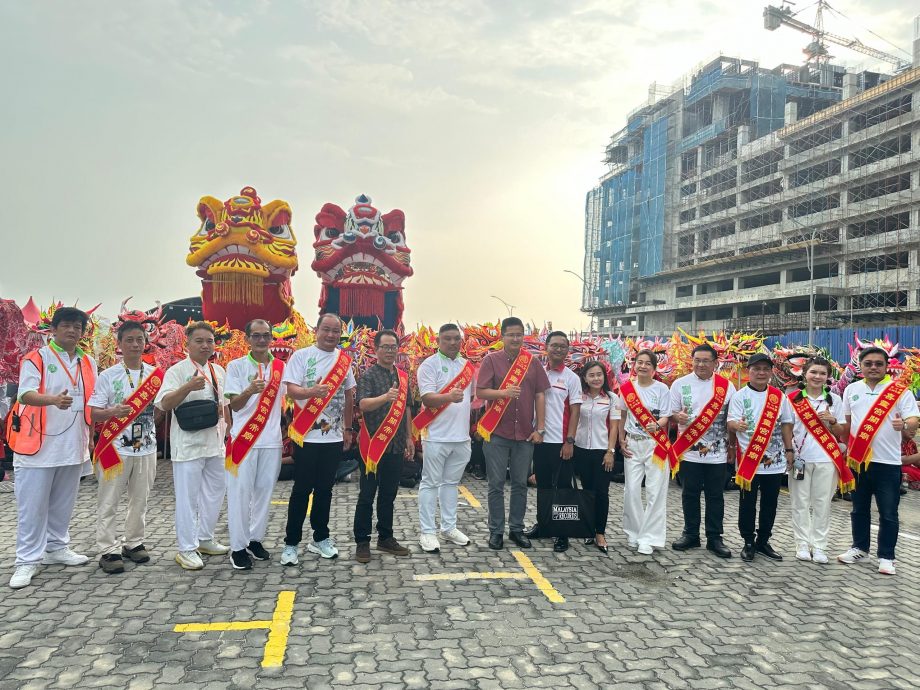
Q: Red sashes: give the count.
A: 11